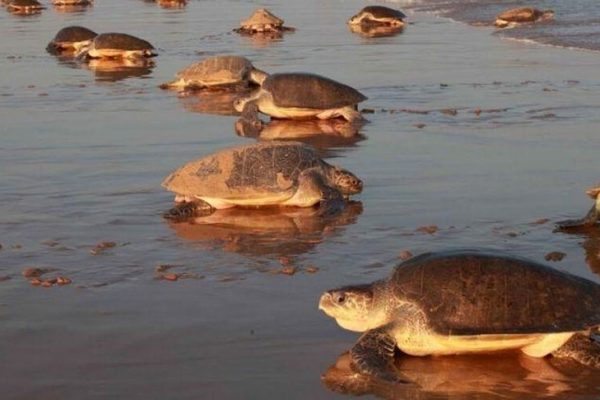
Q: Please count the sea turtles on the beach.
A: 13